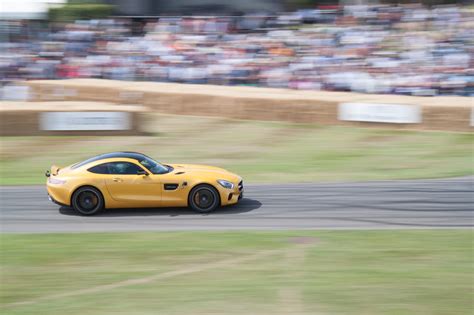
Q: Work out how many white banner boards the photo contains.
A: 2